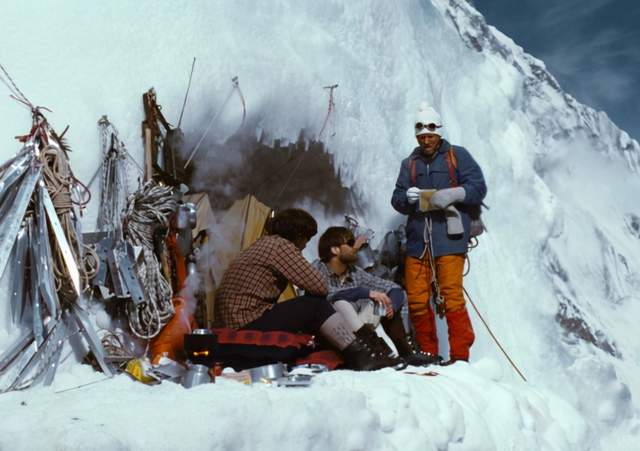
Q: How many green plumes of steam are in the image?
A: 0